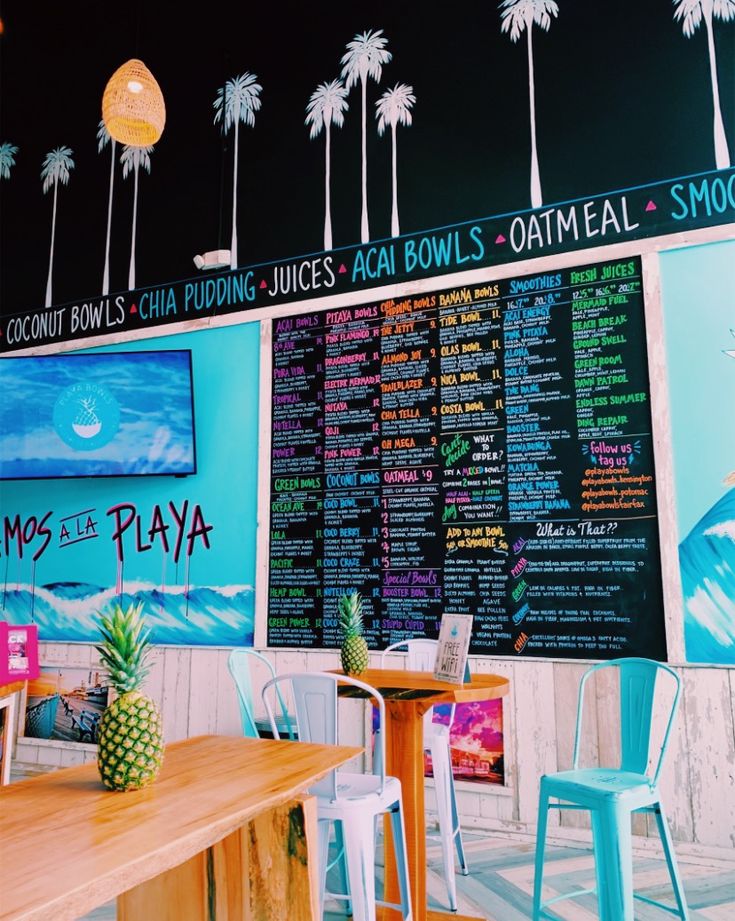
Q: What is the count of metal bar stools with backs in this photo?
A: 4